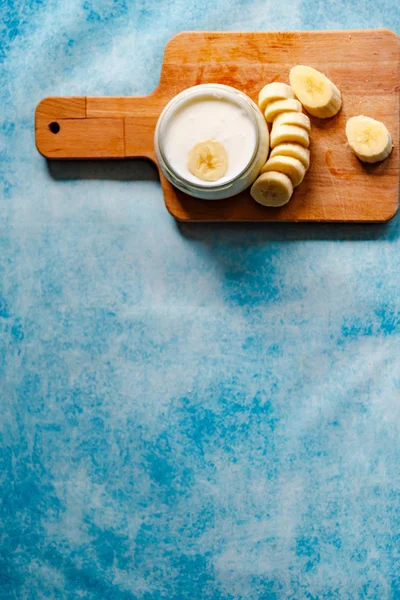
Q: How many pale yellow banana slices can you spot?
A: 10